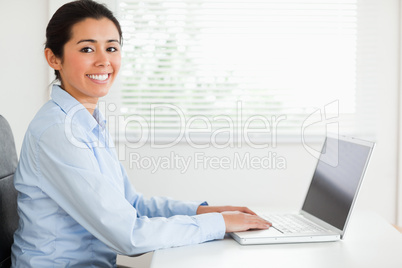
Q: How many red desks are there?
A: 0